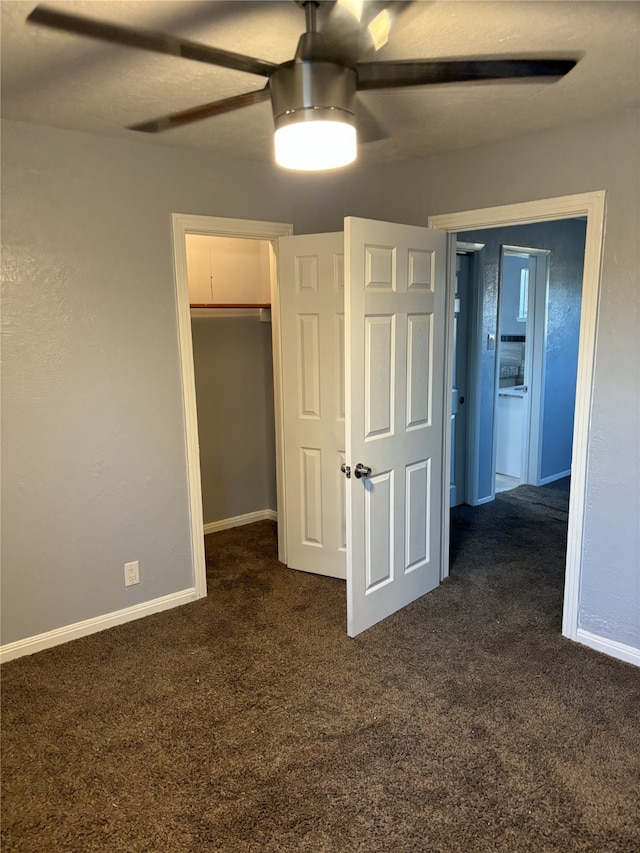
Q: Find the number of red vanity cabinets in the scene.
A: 0